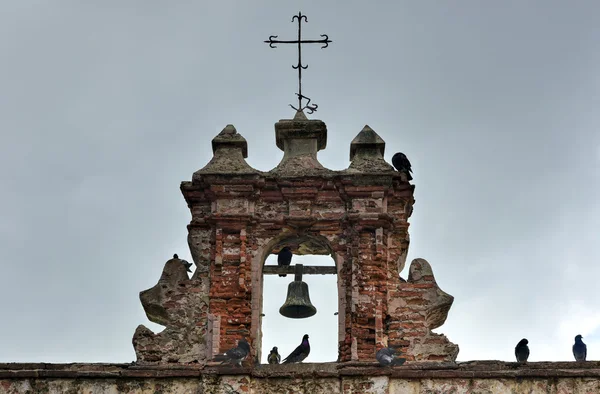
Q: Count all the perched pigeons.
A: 9